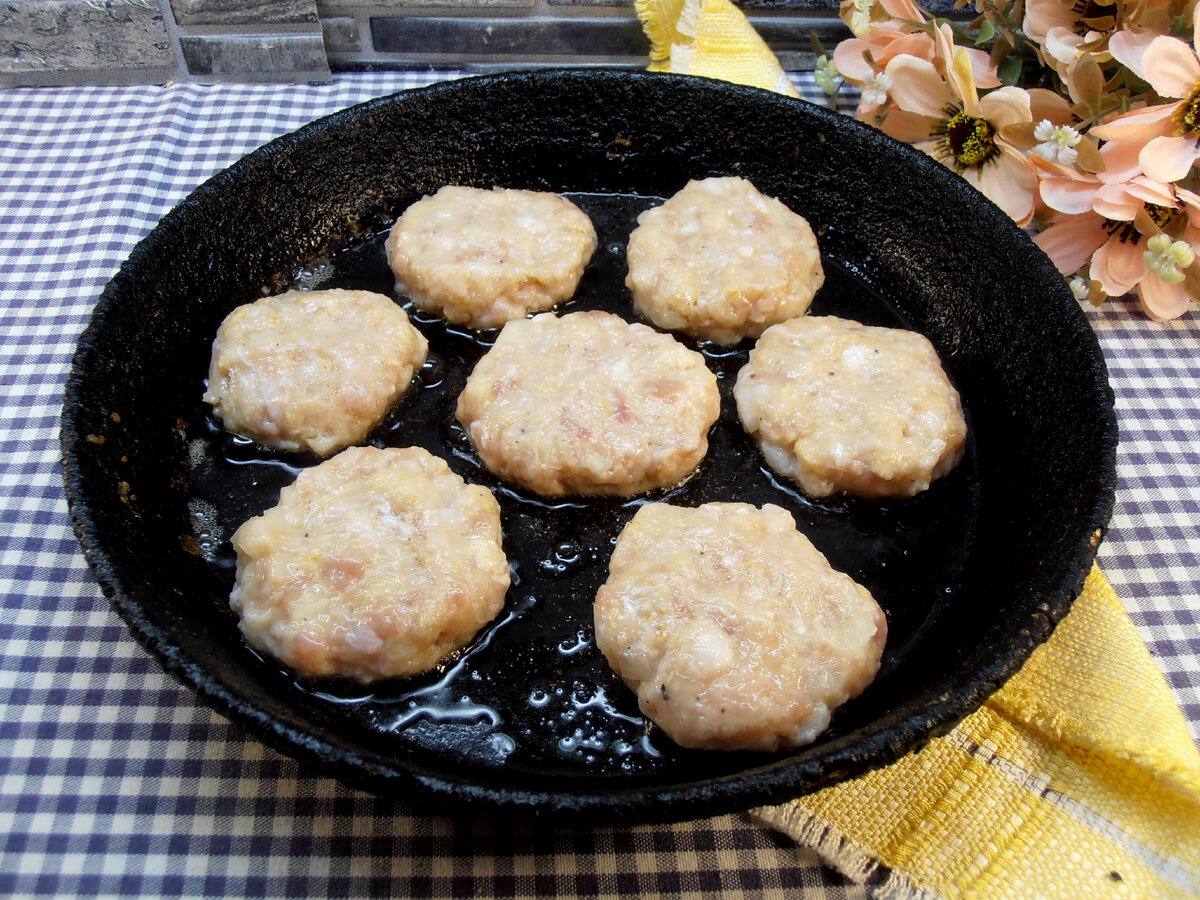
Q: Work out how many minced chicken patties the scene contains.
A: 7